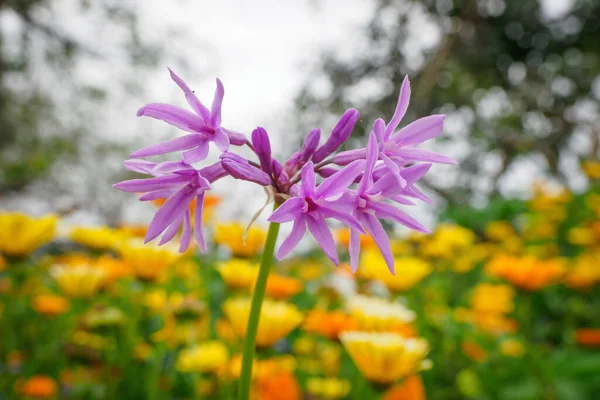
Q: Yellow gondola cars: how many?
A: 0